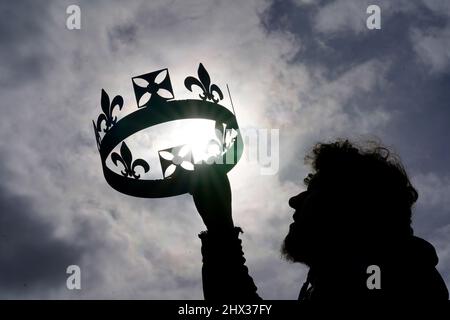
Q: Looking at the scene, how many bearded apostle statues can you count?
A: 0